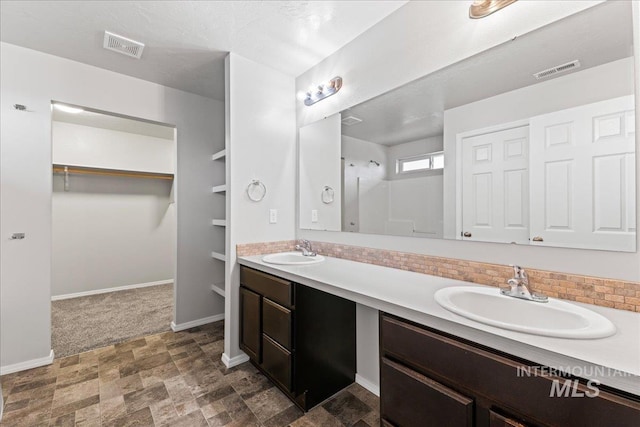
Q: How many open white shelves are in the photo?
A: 5